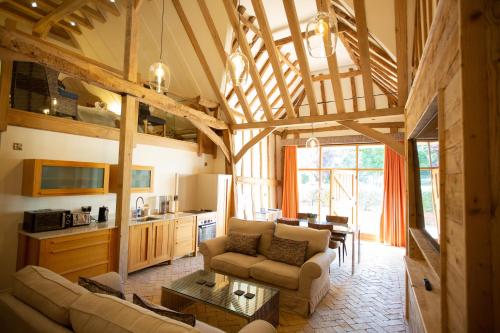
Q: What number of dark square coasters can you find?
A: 4